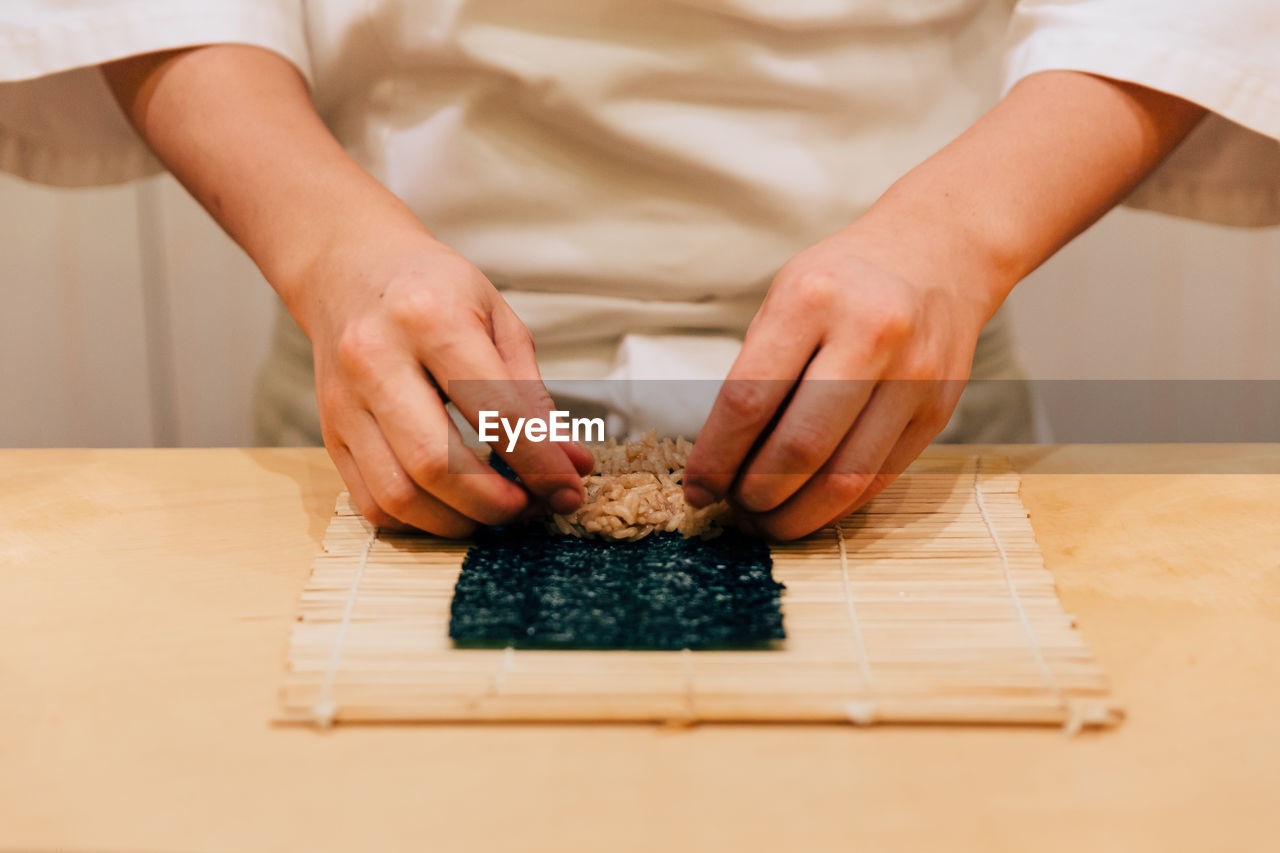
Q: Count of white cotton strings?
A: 5